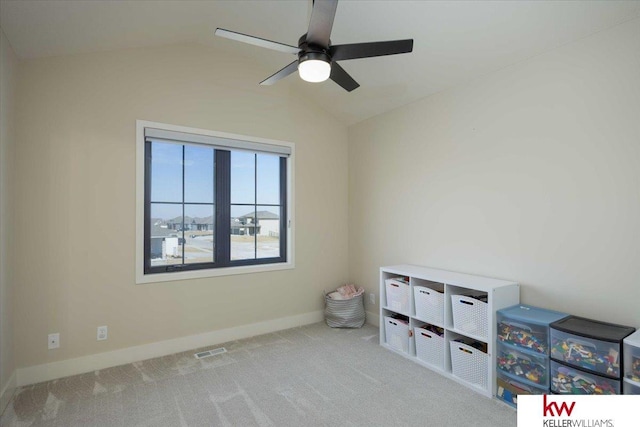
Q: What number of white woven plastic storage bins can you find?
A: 6